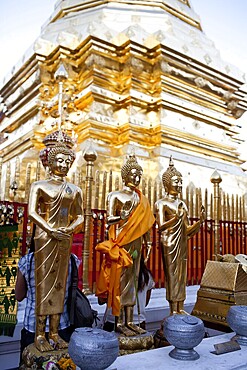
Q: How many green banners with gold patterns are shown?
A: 1